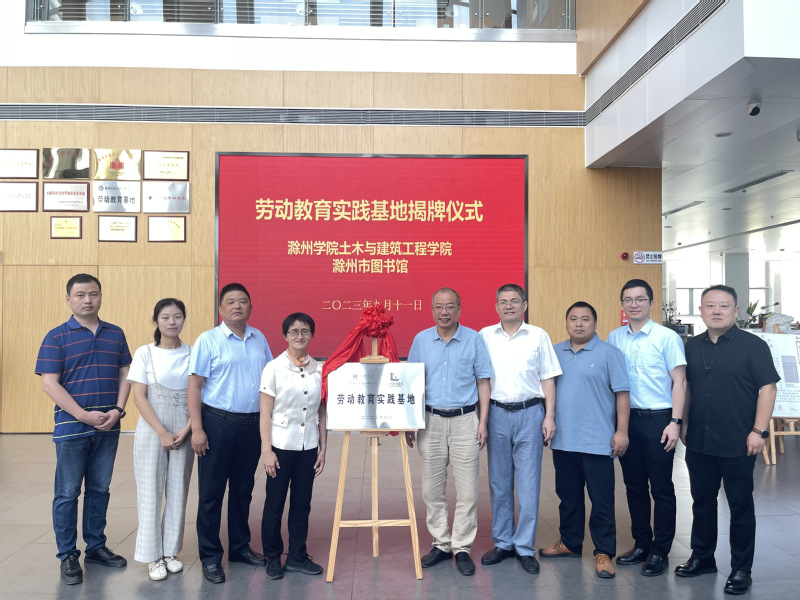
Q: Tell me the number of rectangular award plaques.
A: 11